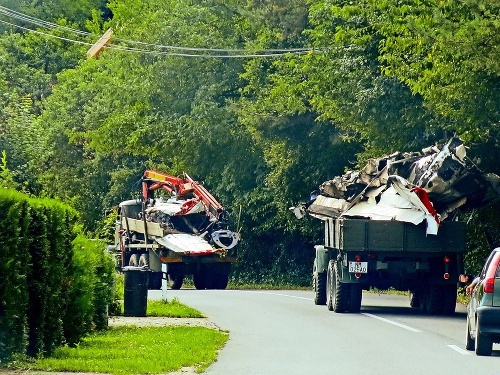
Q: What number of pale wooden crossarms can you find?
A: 1